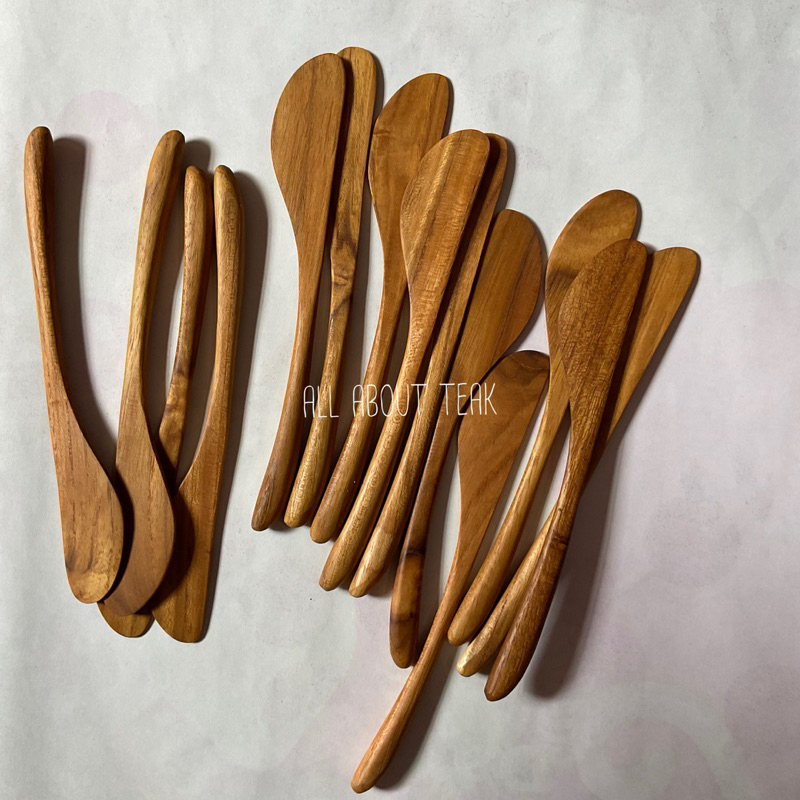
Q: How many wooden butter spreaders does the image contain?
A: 14